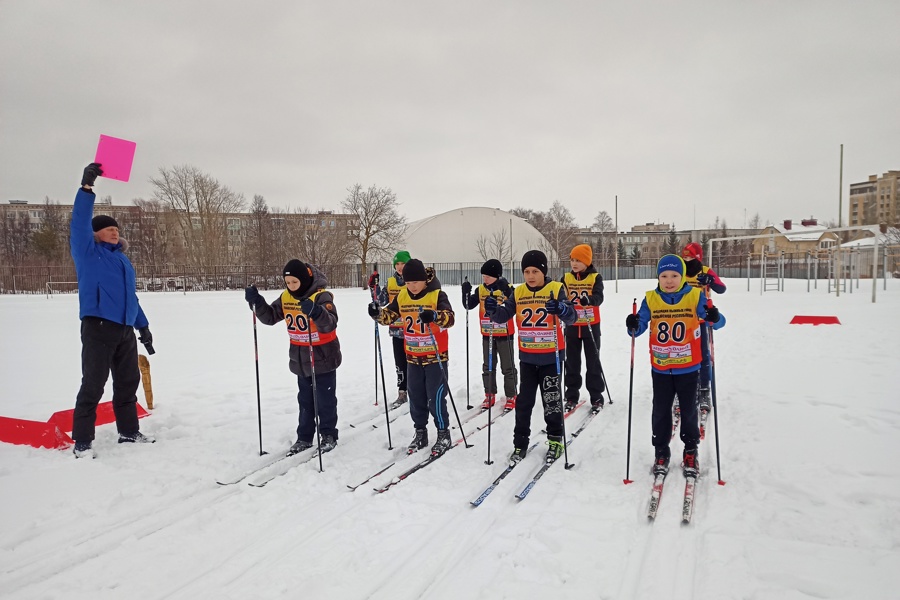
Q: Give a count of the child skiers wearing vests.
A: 8